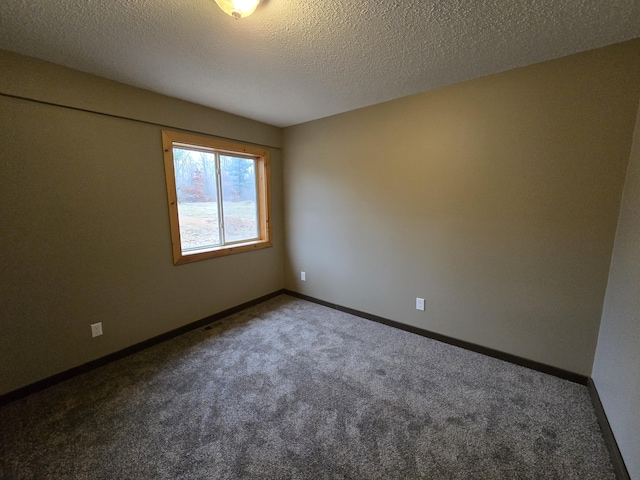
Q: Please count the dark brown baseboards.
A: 3